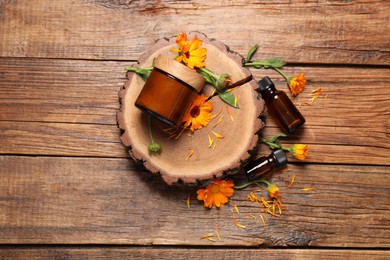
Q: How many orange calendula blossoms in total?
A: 6